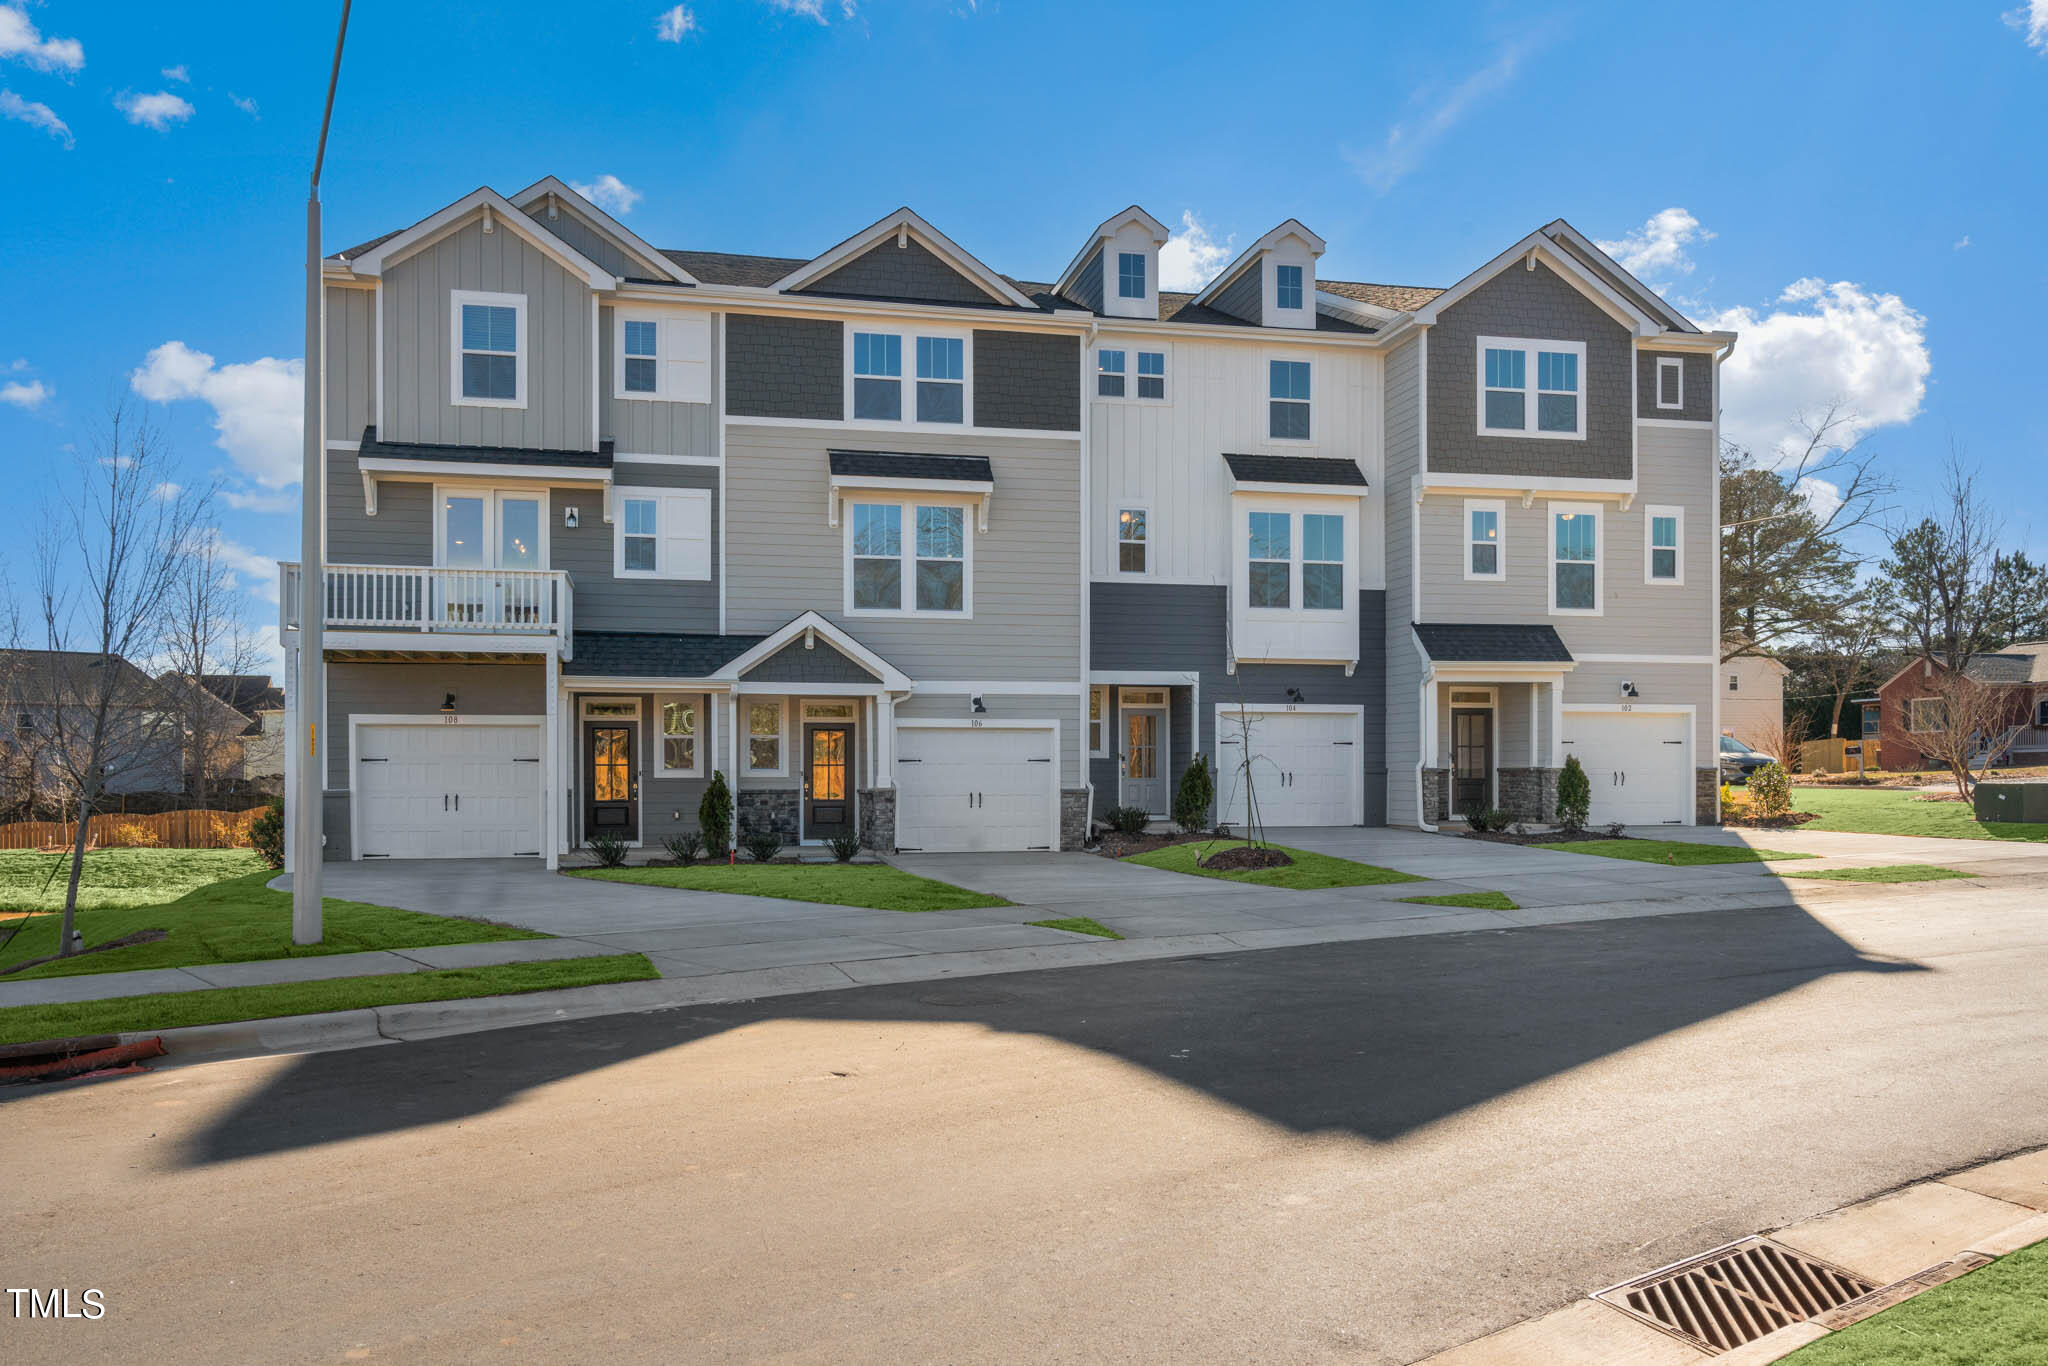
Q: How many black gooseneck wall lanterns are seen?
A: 4